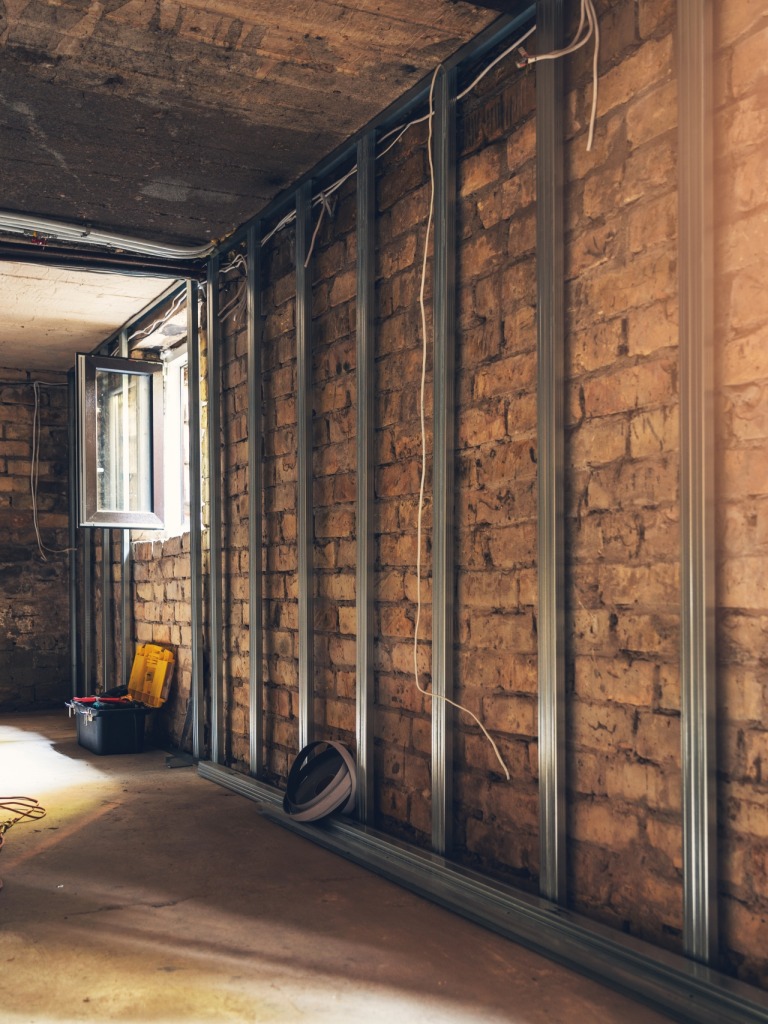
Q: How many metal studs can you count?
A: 12